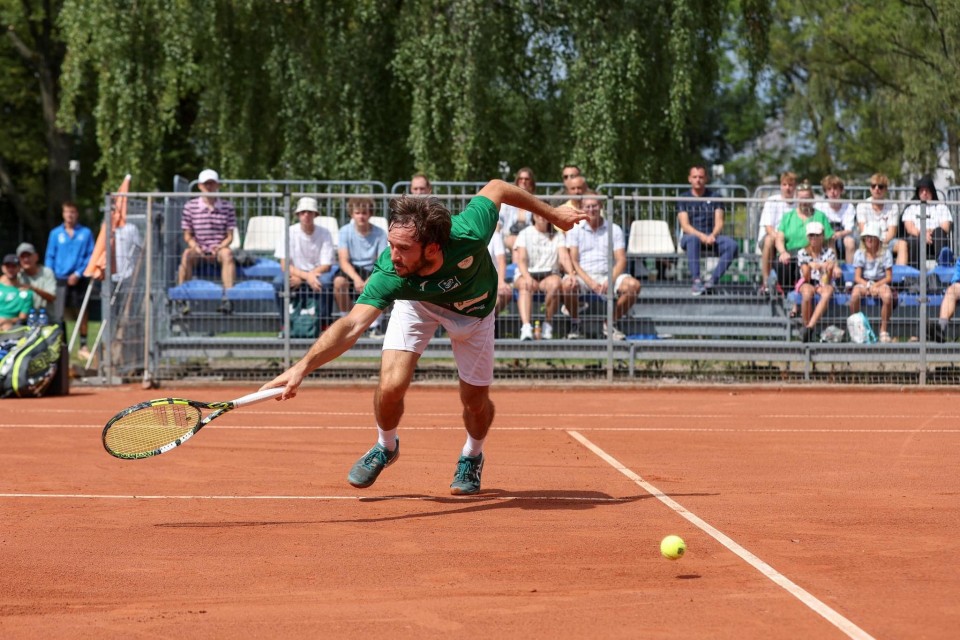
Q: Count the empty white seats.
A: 4